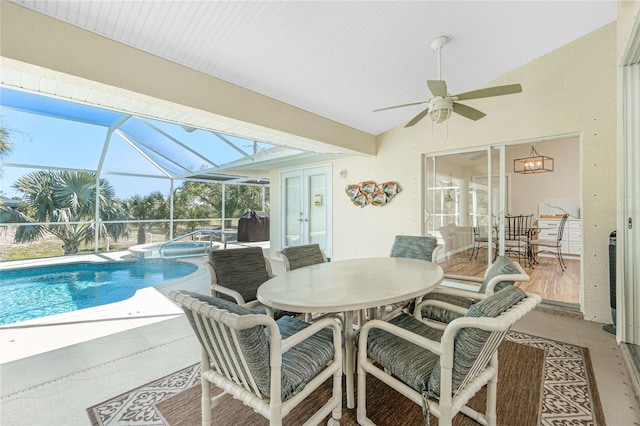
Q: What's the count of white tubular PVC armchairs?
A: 6